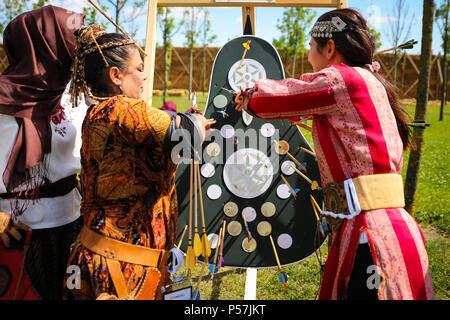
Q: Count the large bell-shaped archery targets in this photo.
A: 1